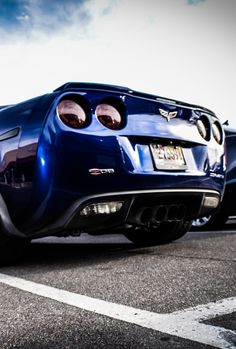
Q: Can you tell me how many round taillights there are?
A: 4